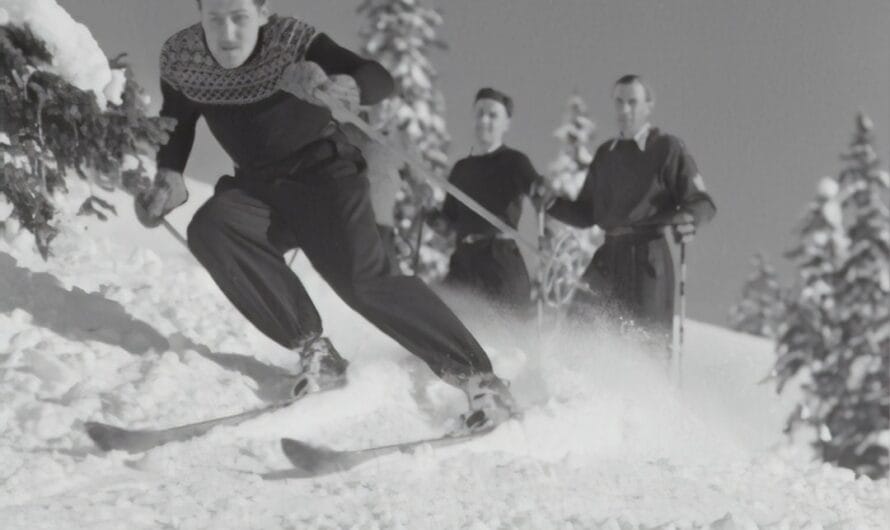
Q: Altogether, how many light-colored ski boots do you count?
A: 2